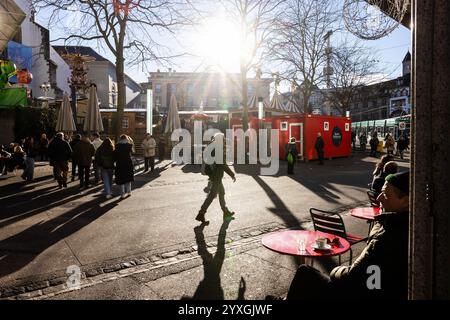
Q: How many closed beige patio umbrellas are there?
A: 3